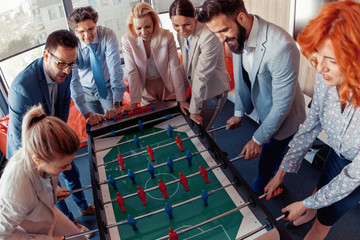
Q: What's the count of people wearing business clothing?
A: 7